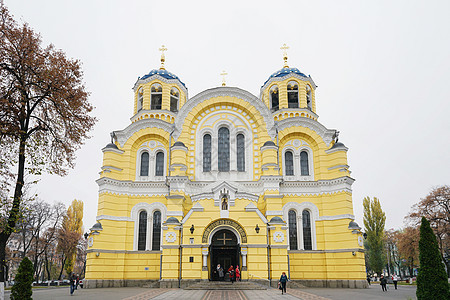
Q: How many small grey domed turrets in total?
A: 8